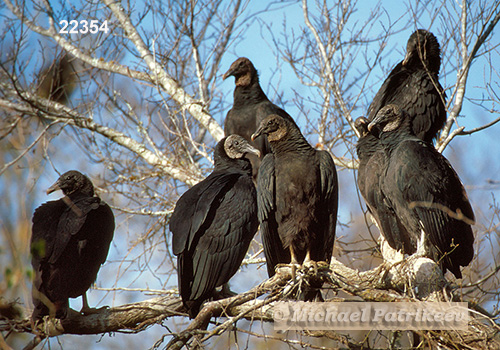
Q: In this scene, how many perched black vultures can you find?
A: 7